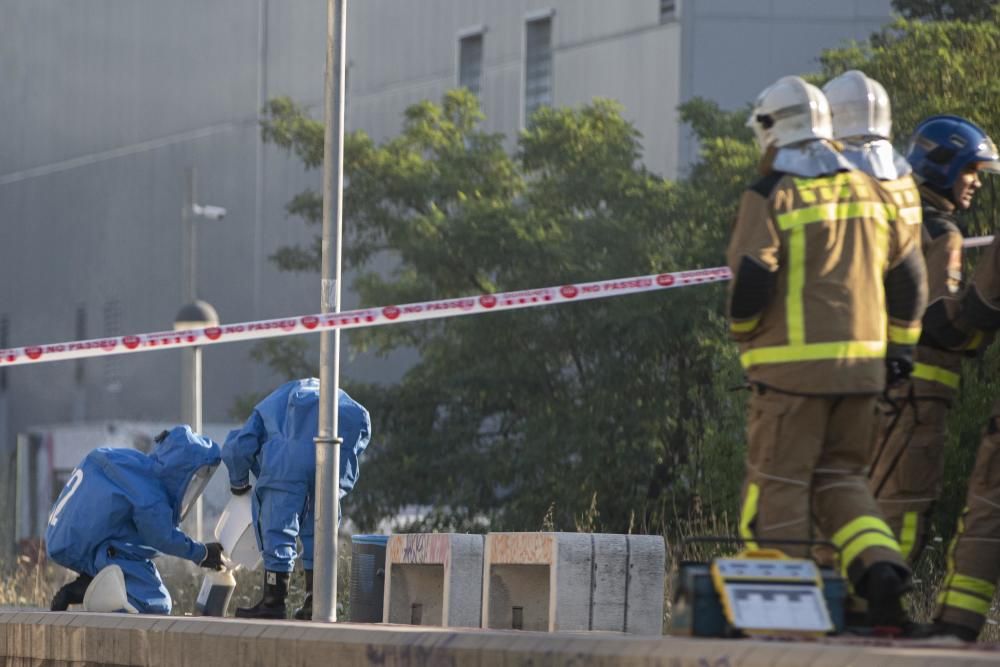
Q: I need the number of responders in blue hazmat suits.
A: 2